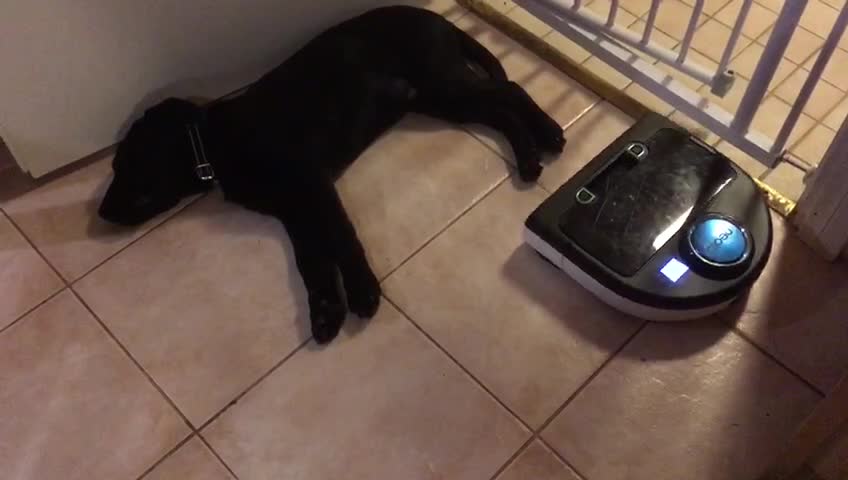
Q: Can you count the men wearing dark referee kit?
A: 0